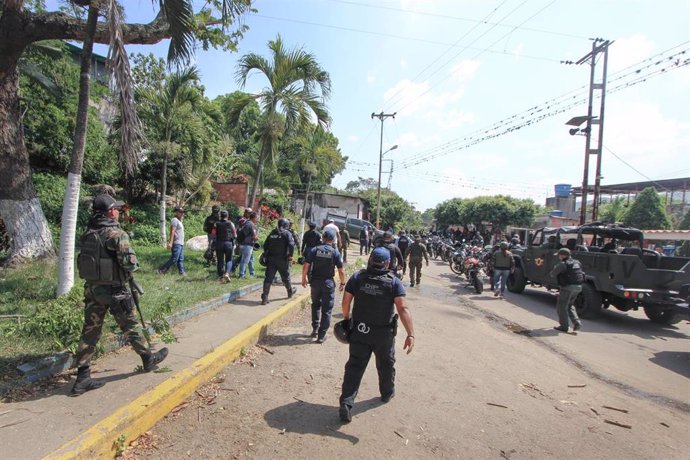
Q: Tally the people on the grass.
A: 5